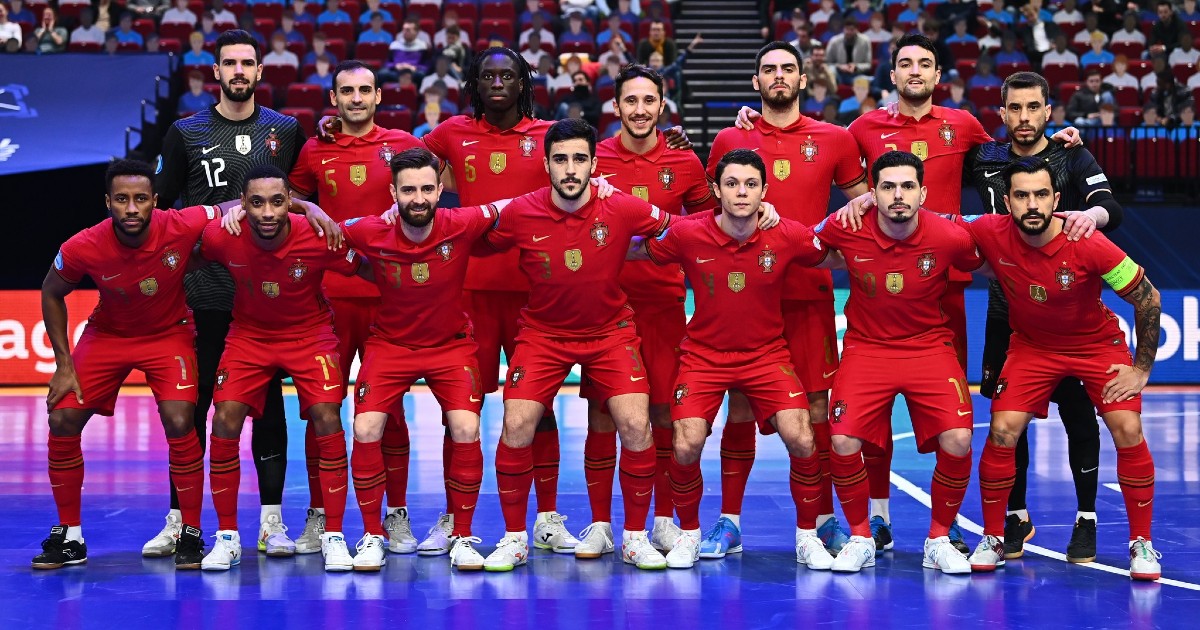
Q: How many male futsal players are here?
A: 14